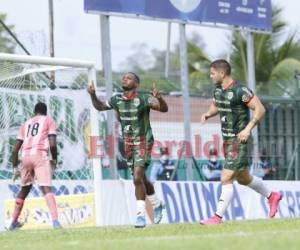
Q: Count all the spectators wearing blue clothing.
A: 3